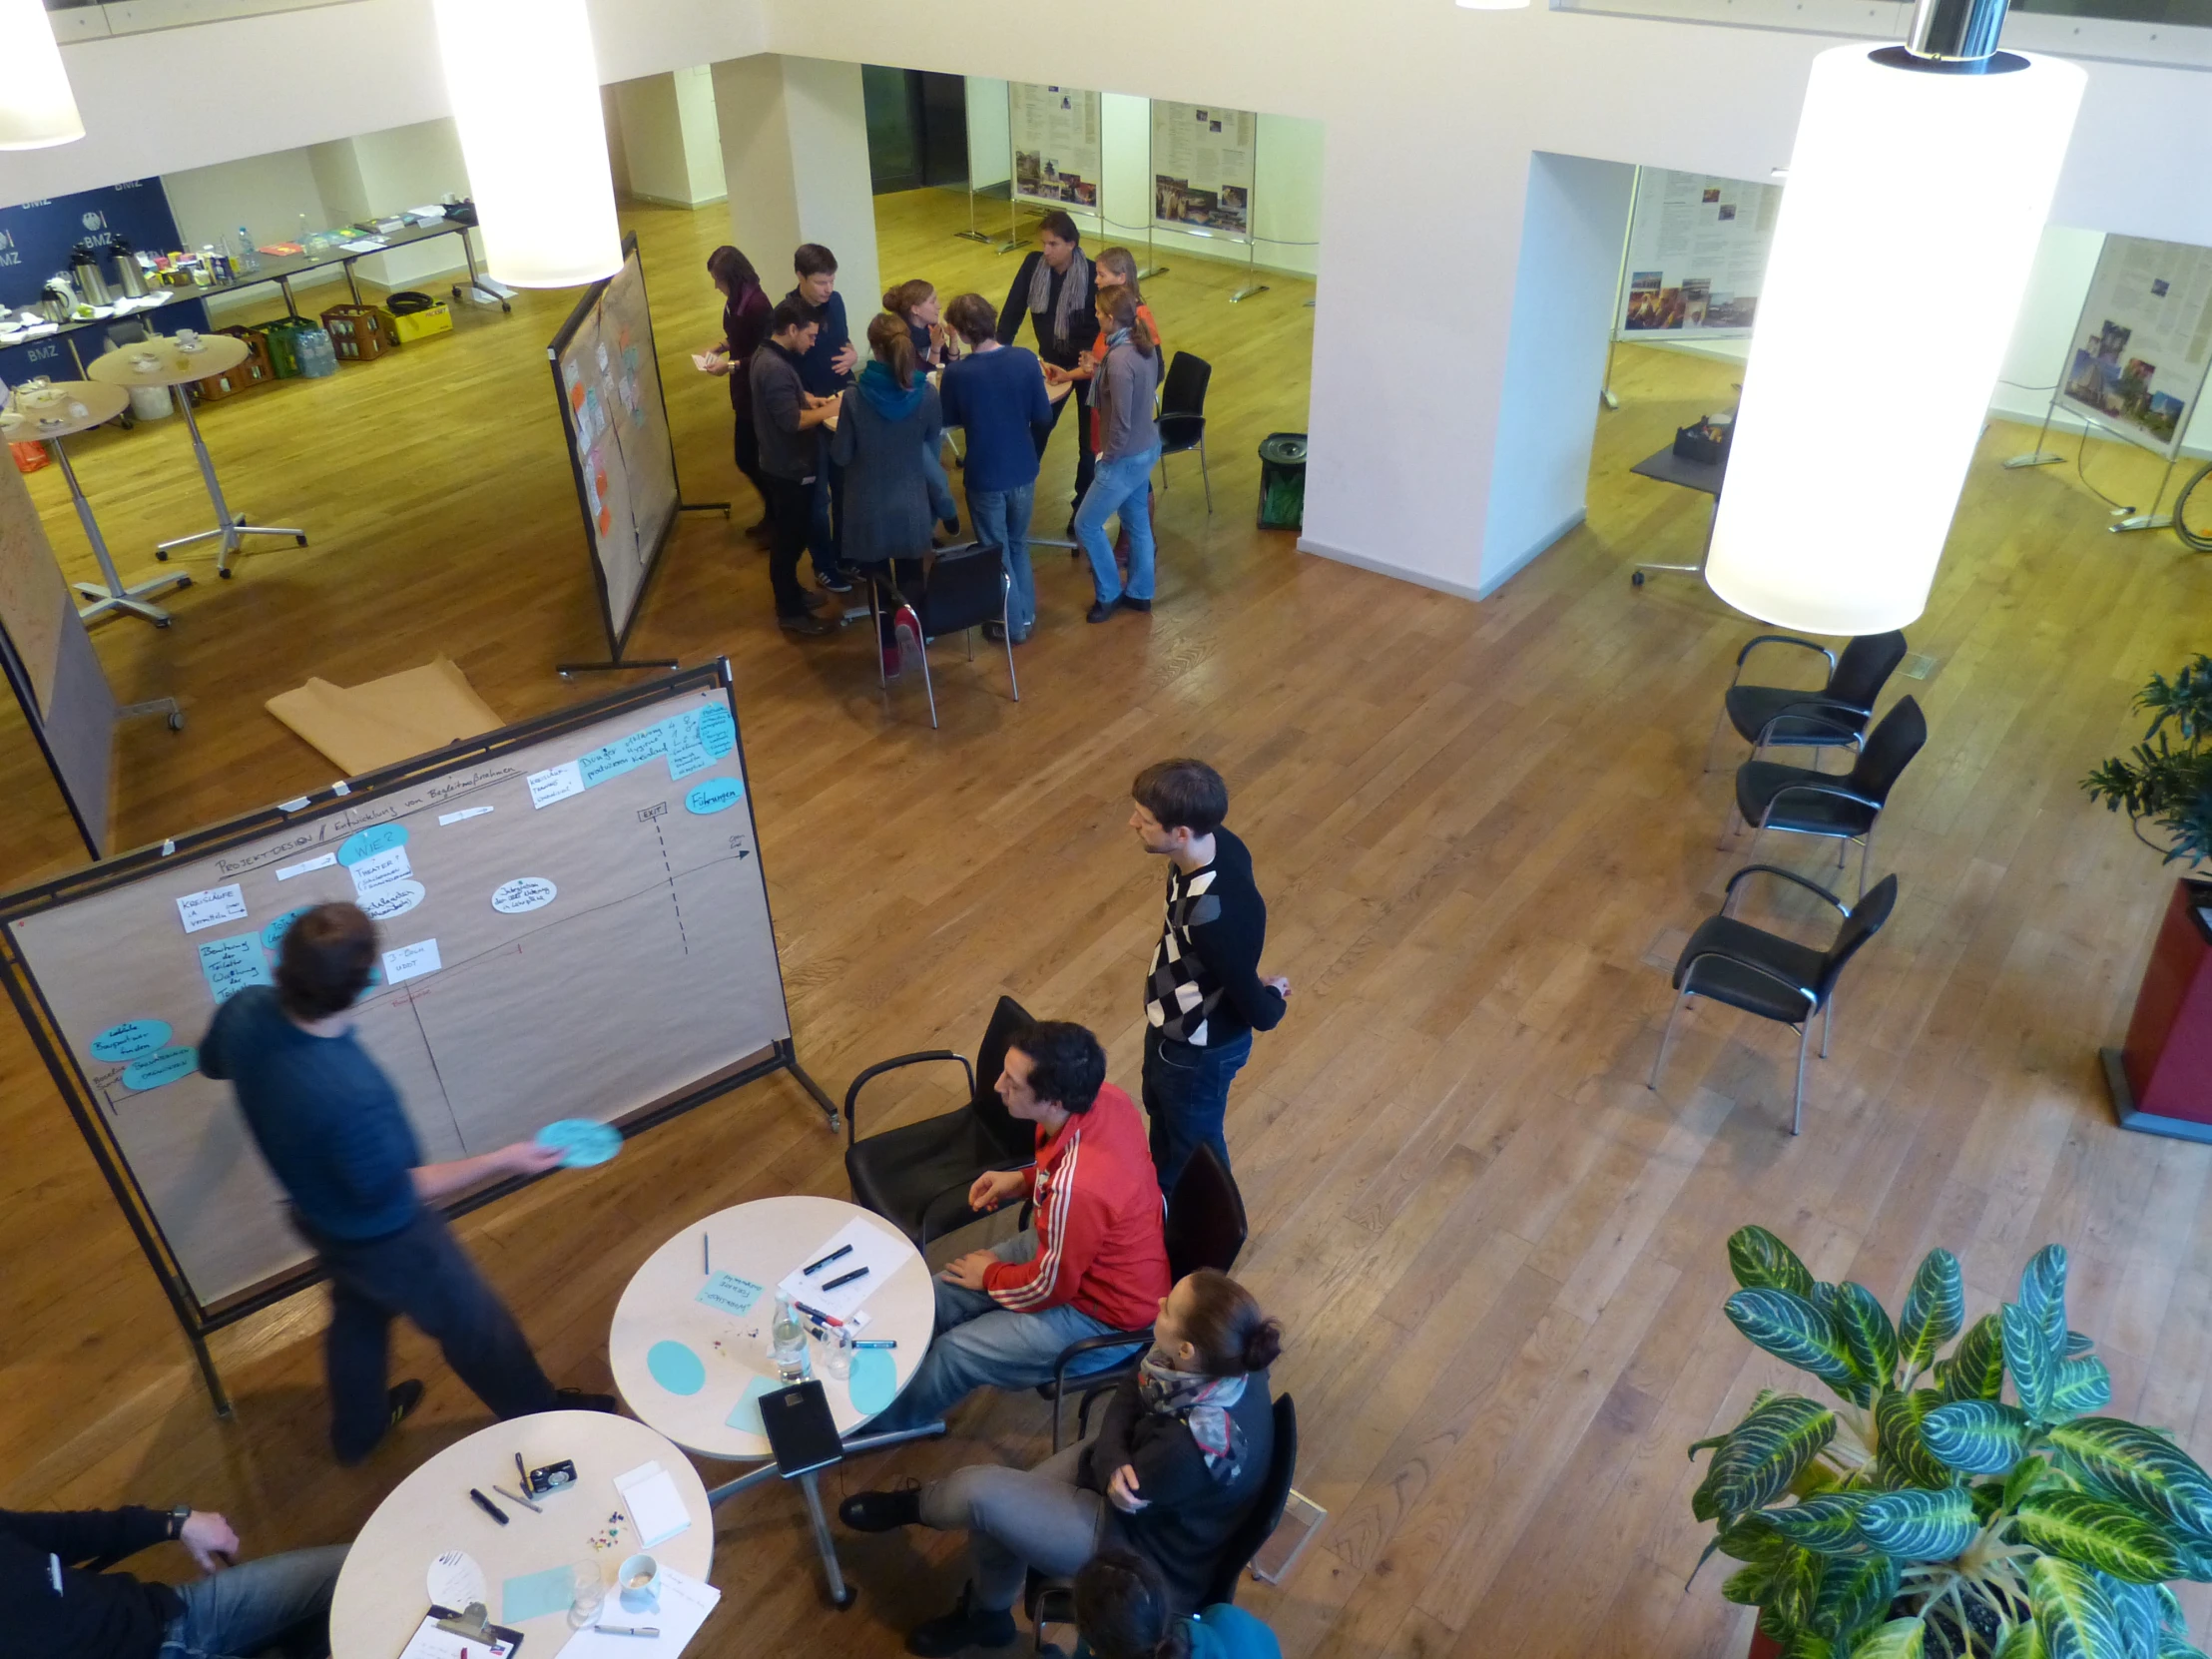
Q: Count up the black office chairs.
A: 8